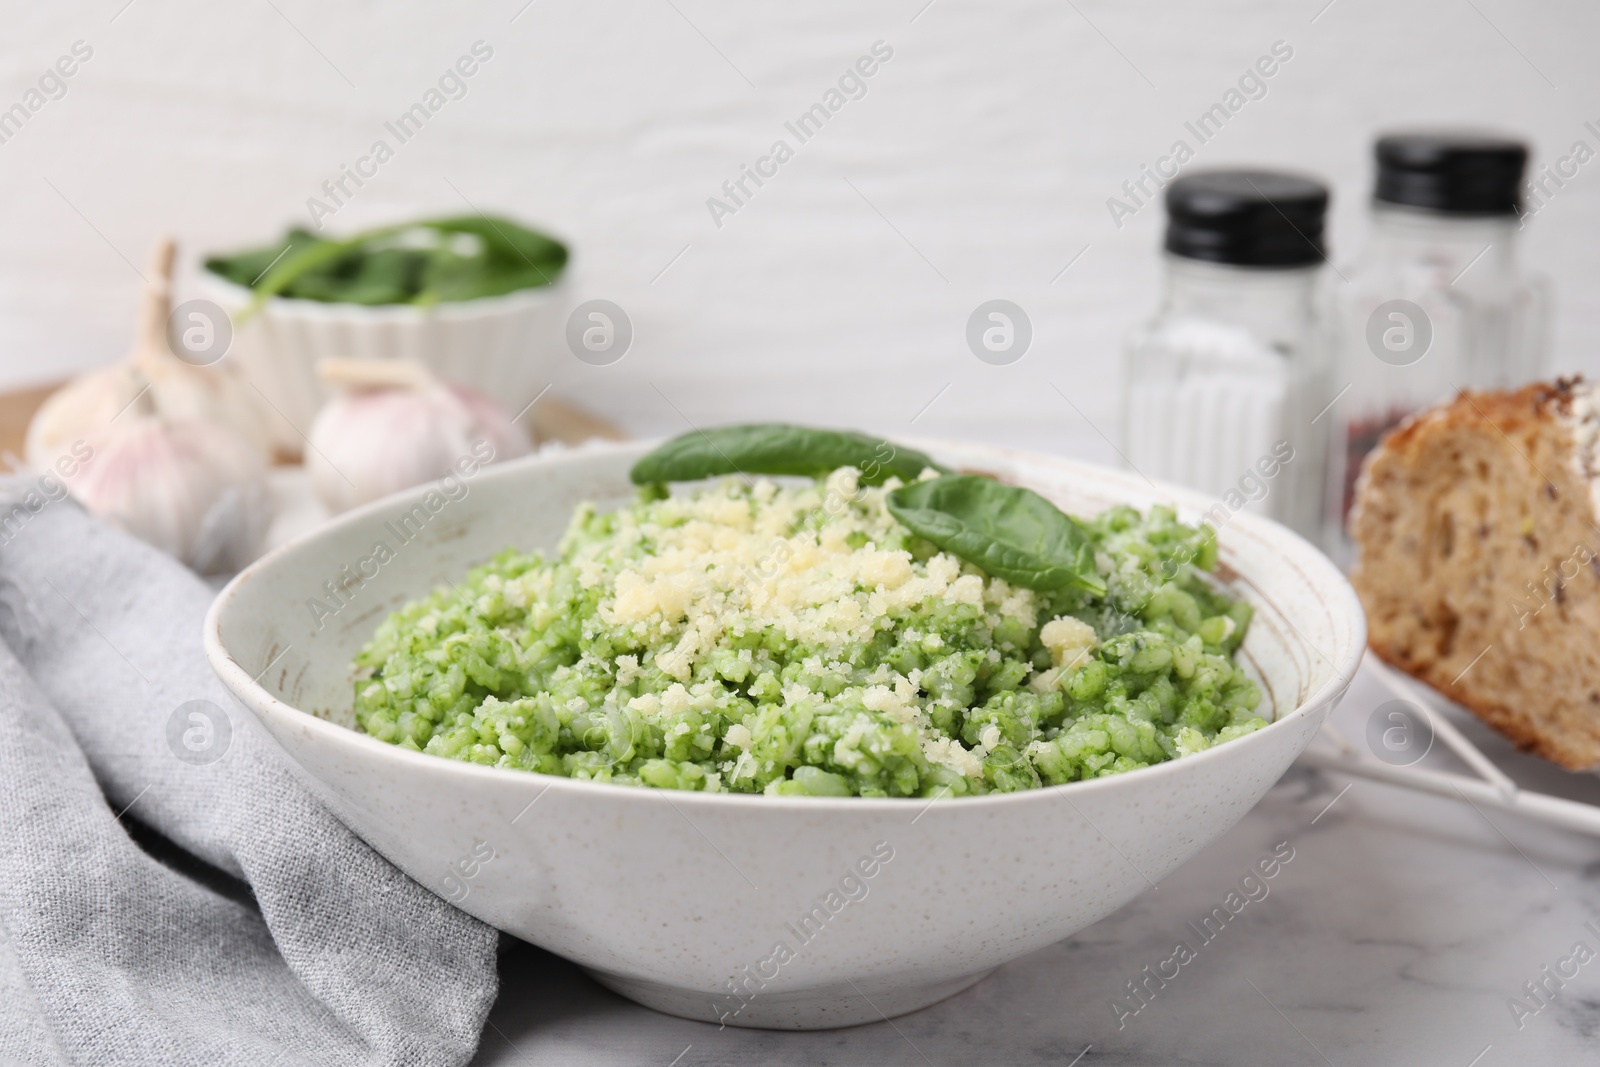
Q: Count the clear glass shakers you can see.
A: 2